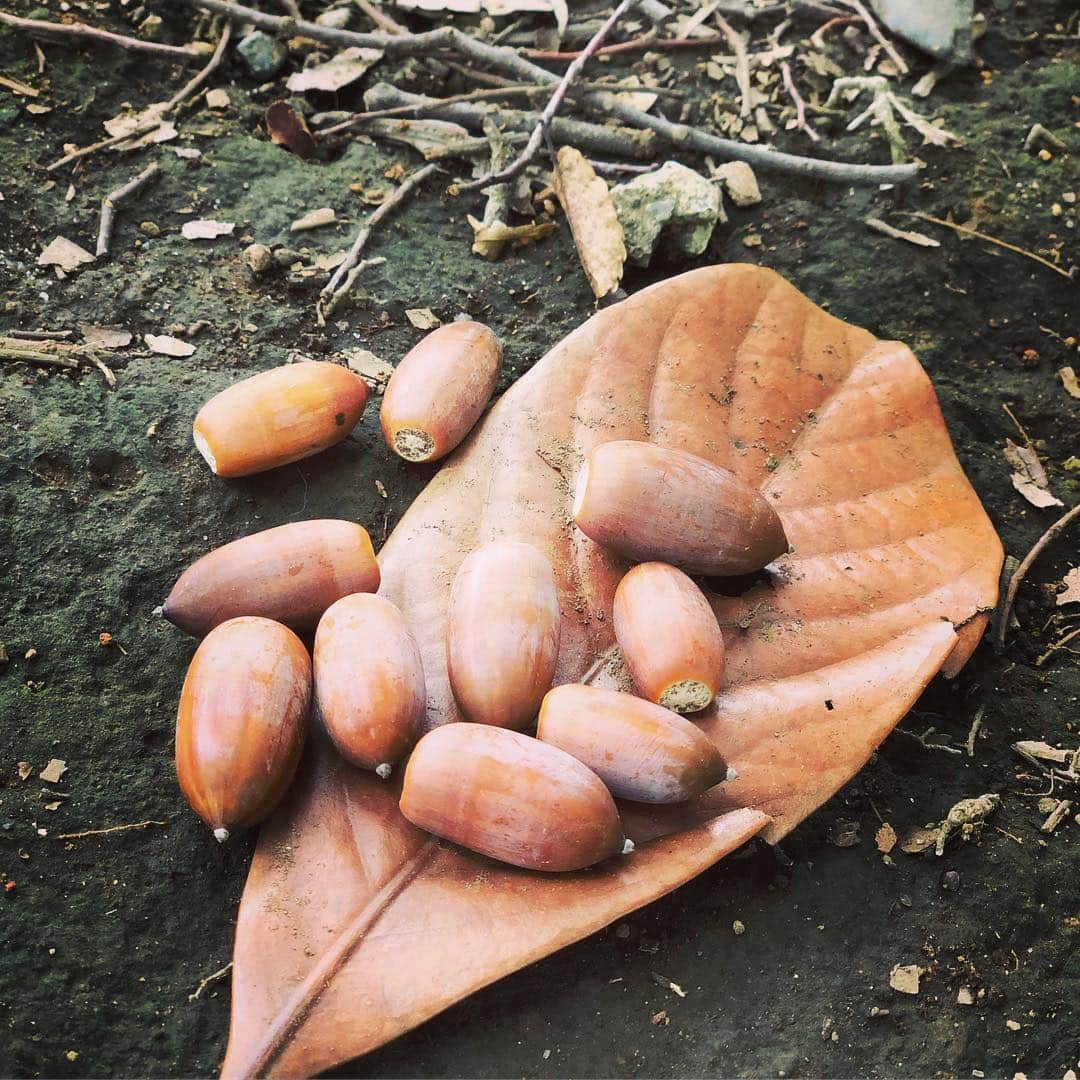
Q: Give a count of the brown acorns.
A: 10